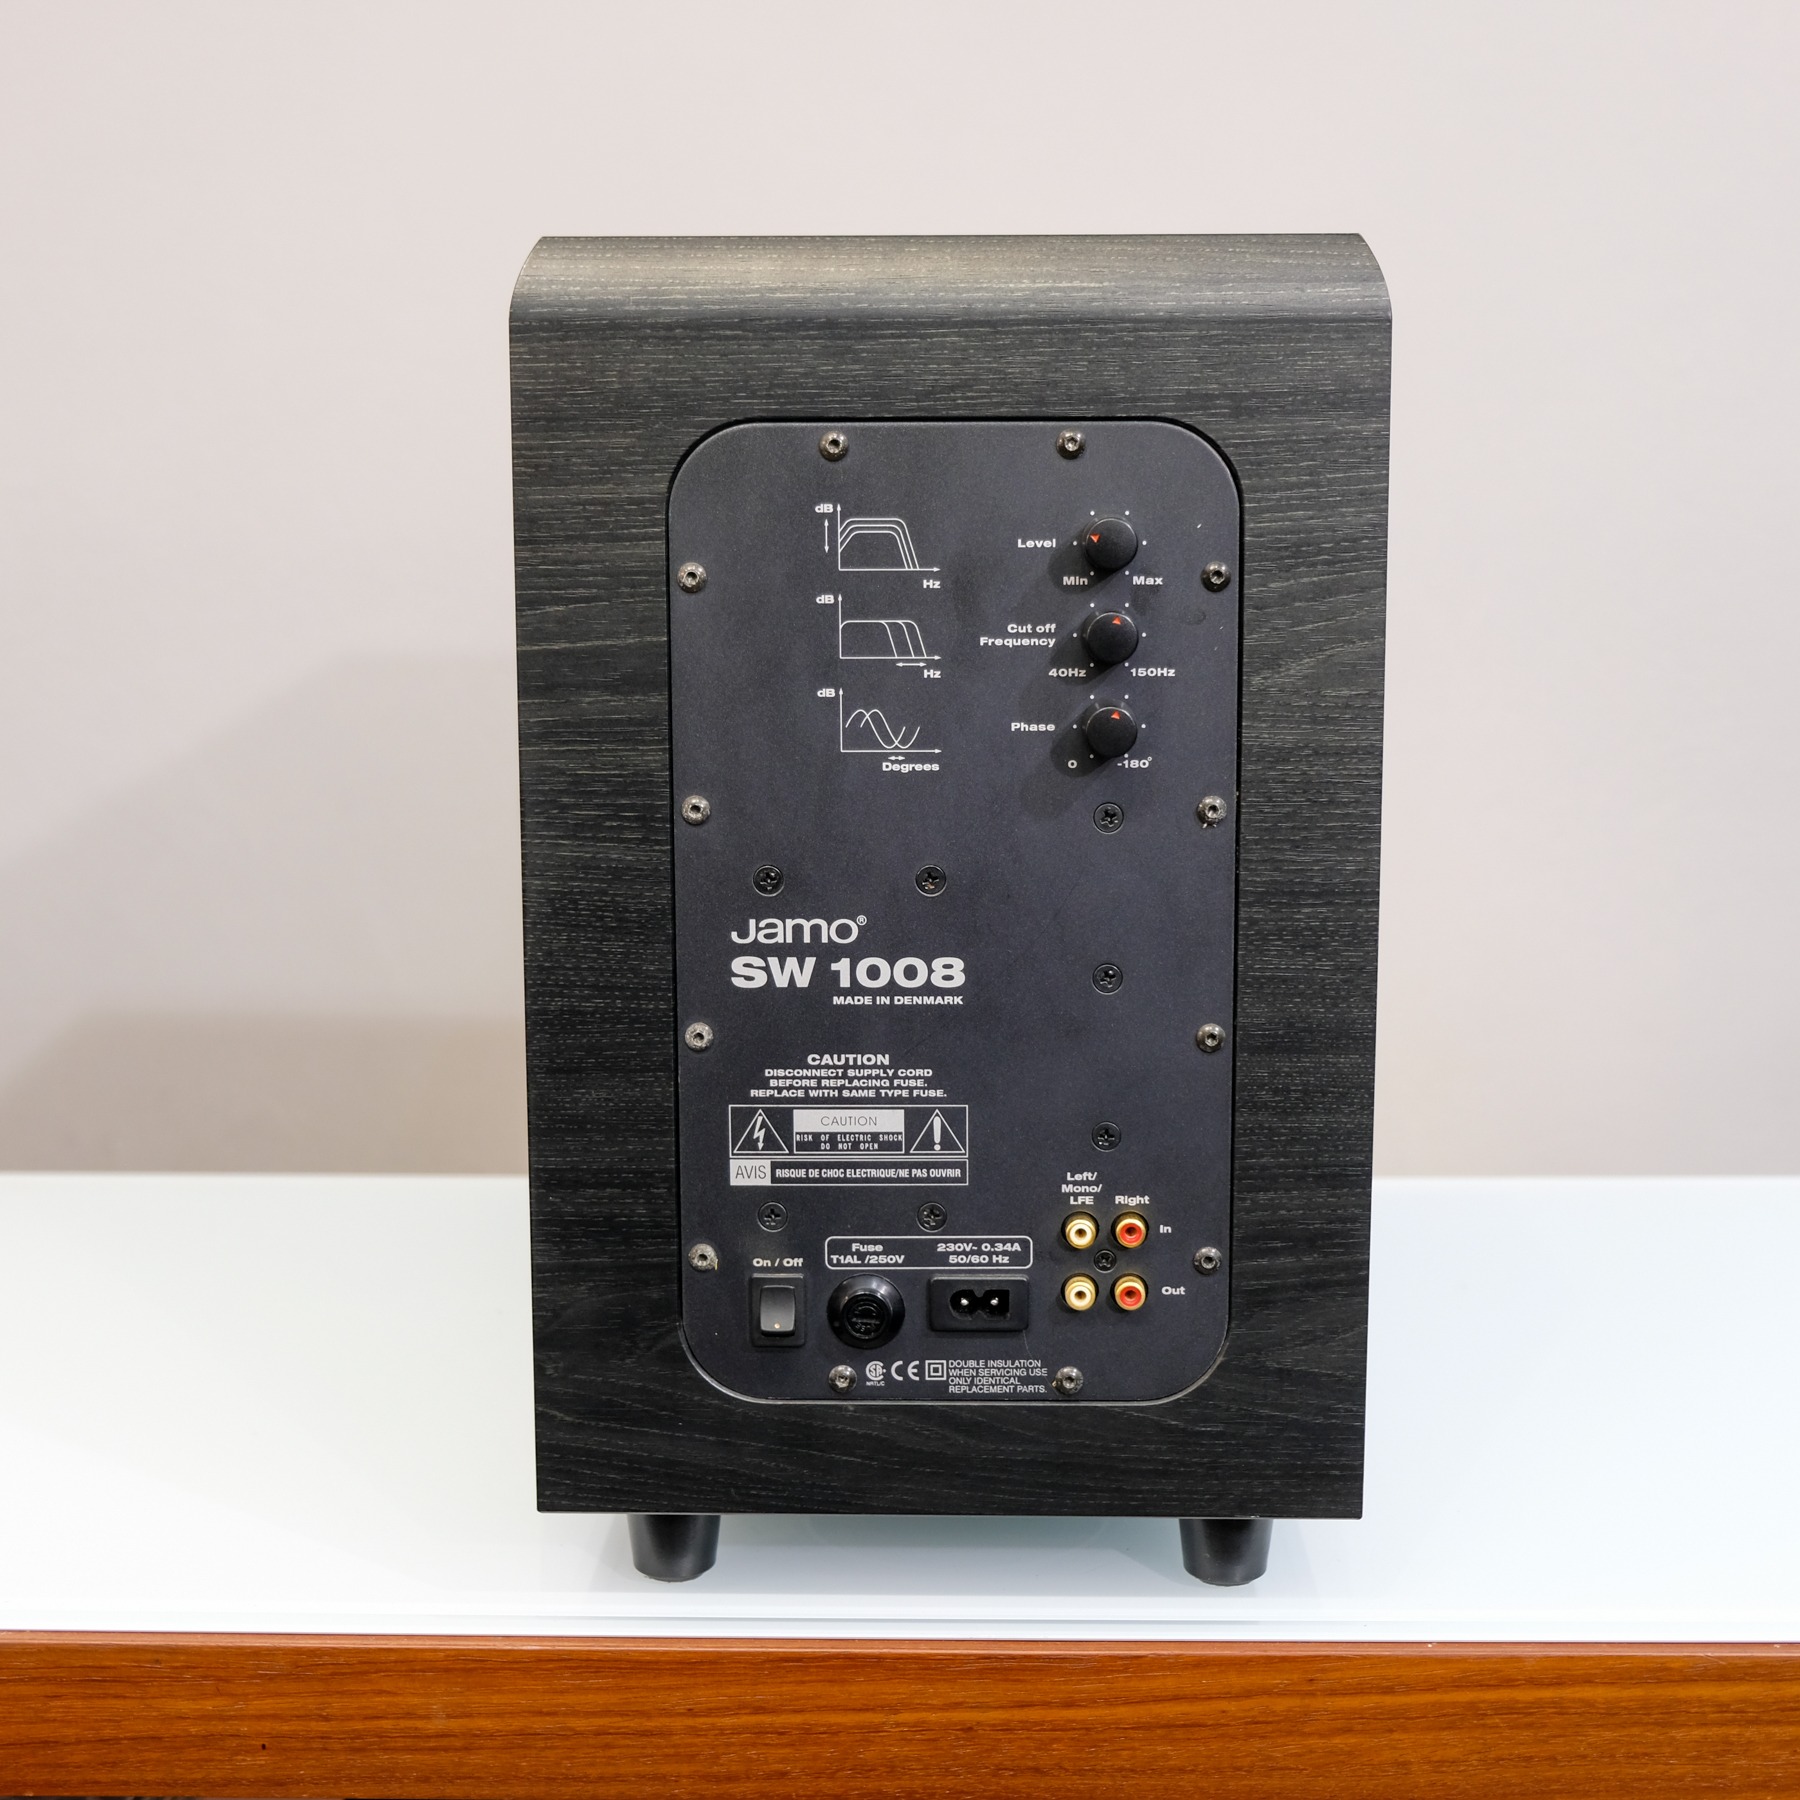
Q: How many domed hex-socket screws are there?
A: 12